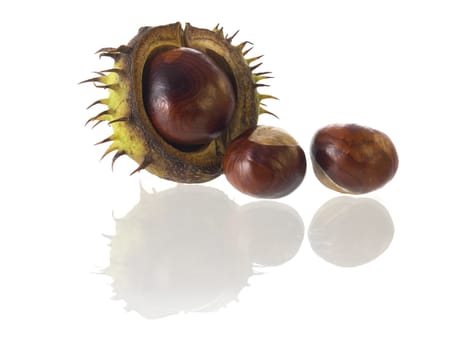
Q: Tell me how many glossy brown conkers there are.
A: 3